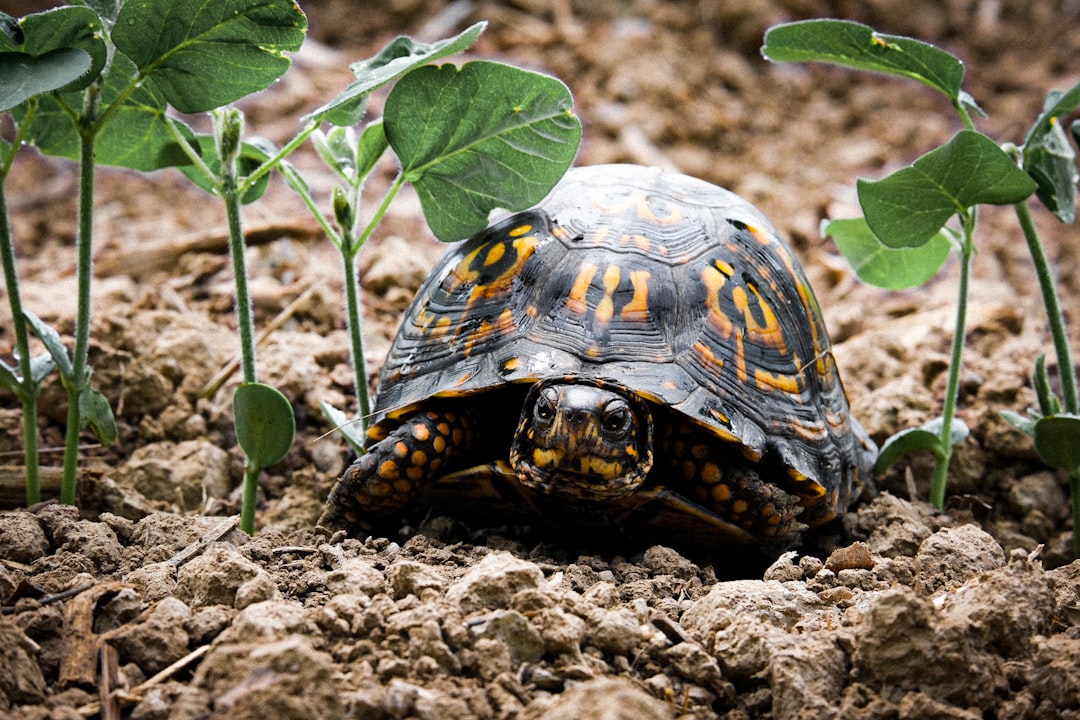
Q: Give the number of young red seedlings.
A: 0